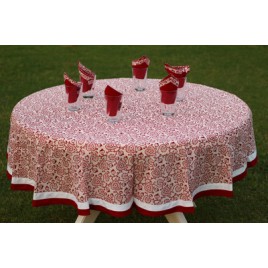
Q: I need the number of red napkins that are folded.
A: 6